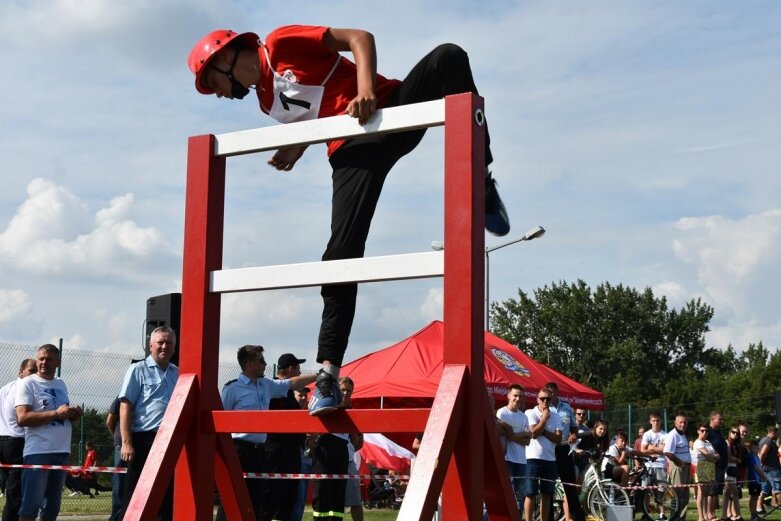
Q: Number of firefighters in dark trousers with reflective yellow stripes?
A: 1